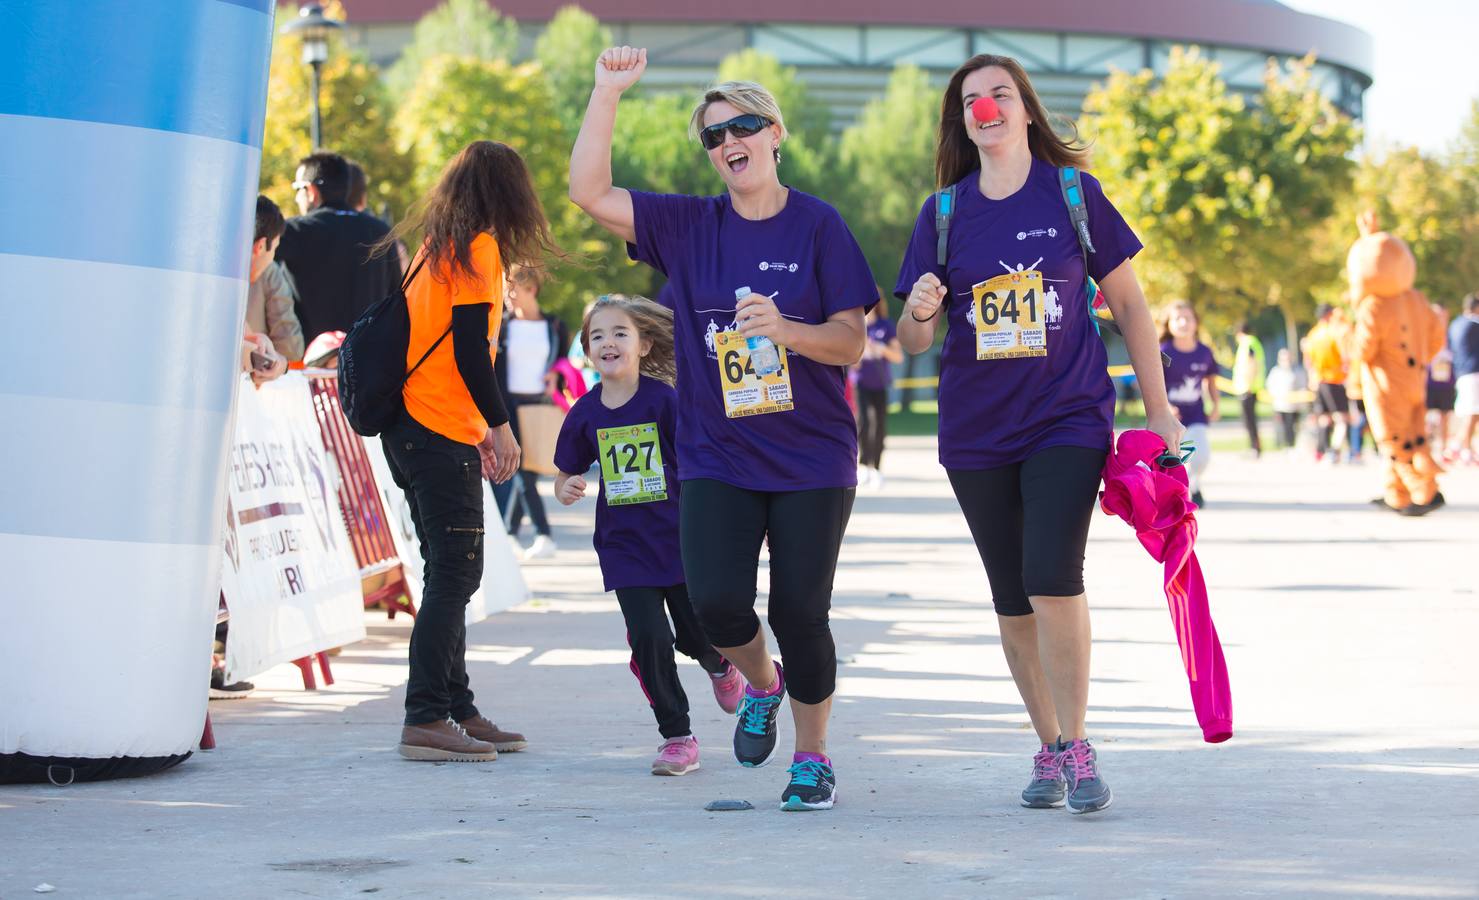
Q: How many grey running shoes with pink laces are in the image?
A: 2